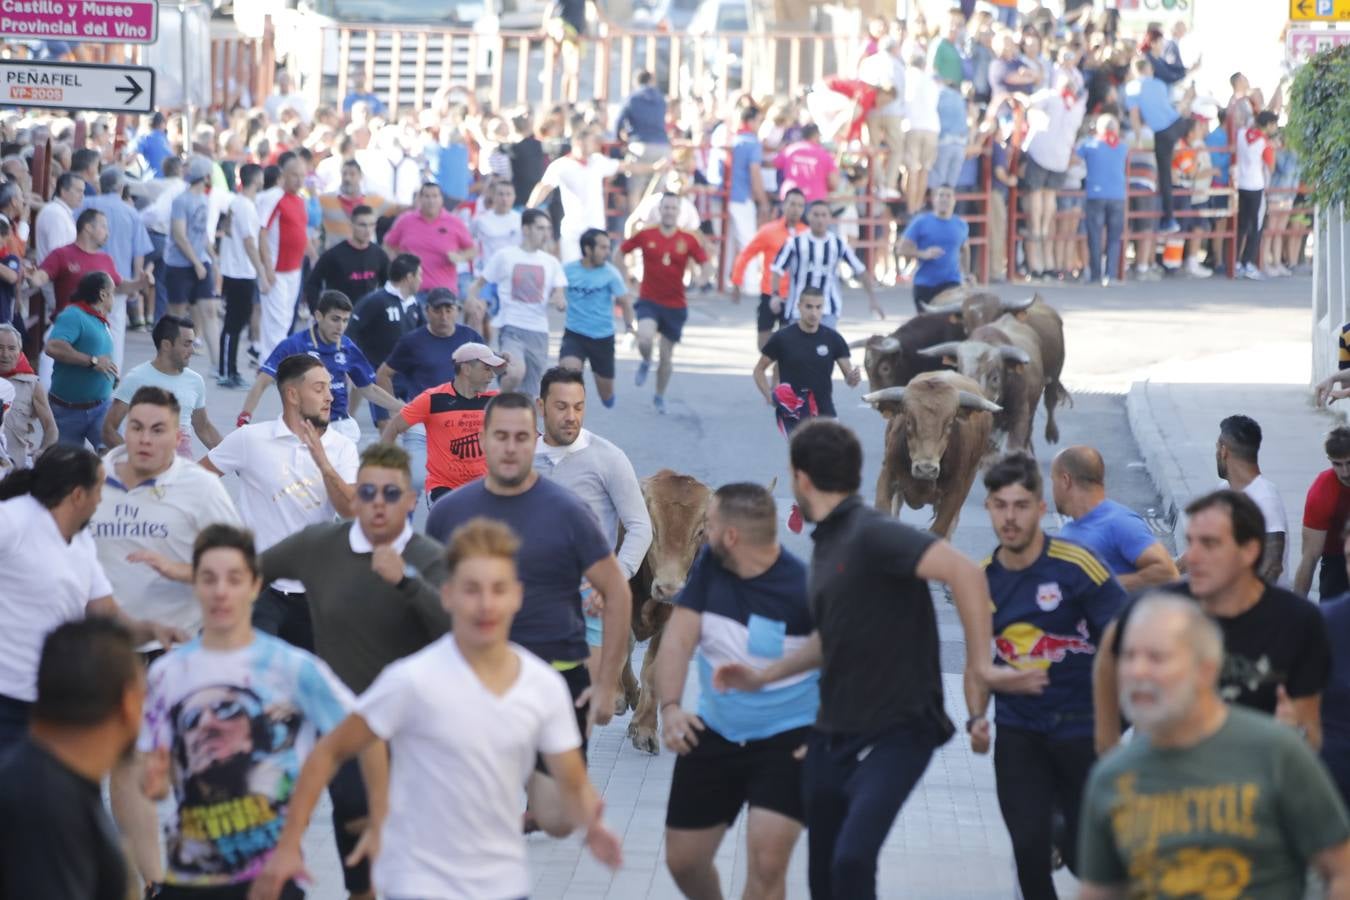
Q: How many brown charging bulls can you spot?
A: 5